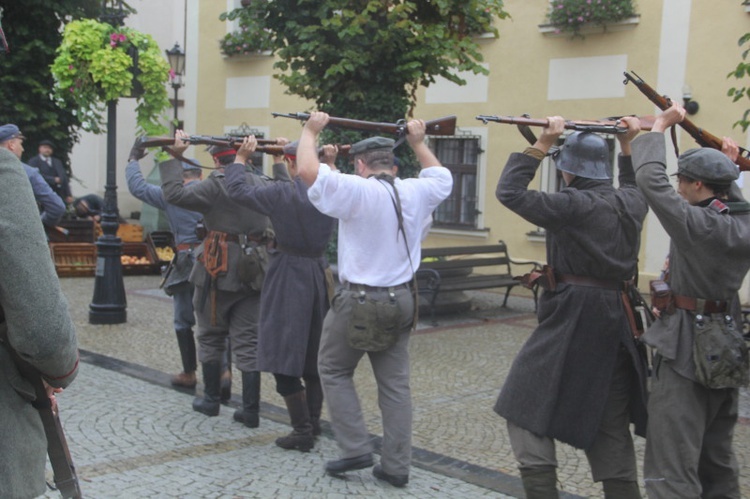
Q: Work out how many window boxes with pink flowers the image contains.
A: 2